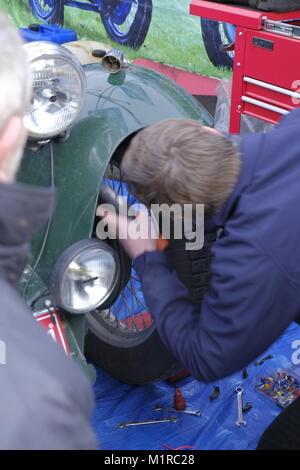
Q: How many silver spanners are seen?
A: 3